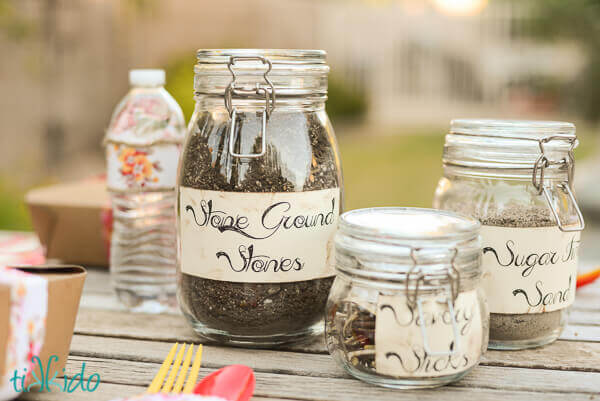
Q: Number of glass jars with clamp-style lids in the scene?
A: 3